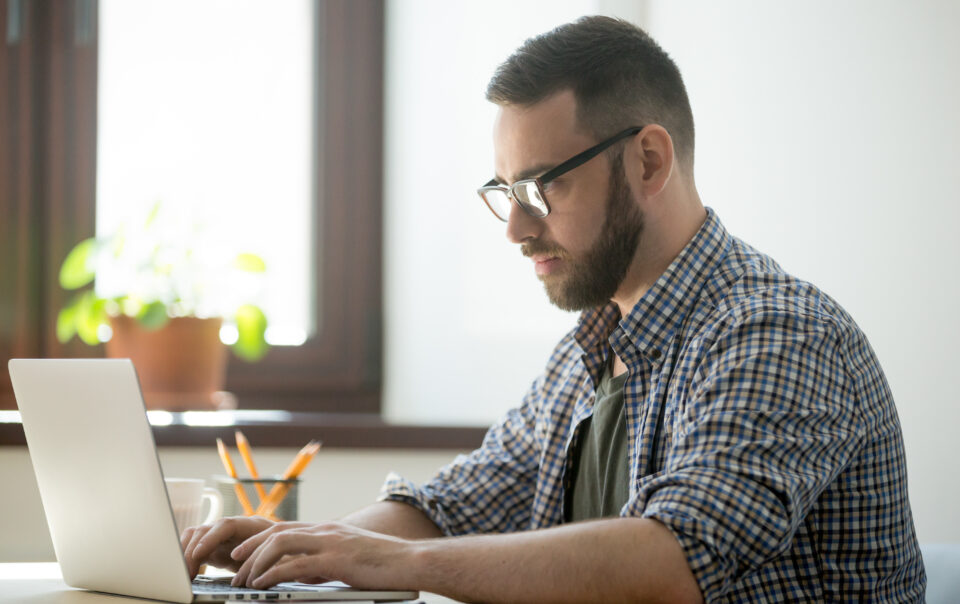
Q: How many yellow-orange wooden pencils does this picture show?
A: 4